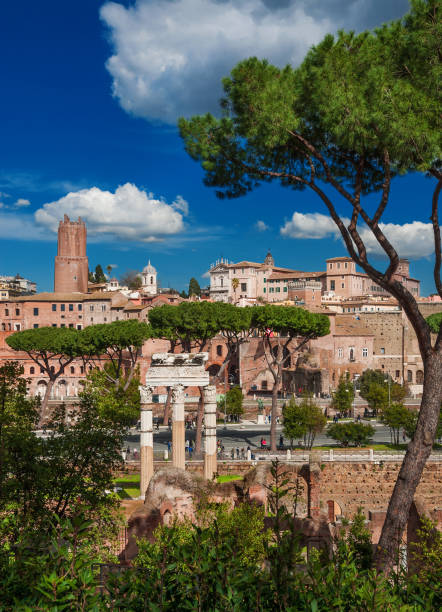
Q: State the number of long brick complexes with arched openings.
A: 1